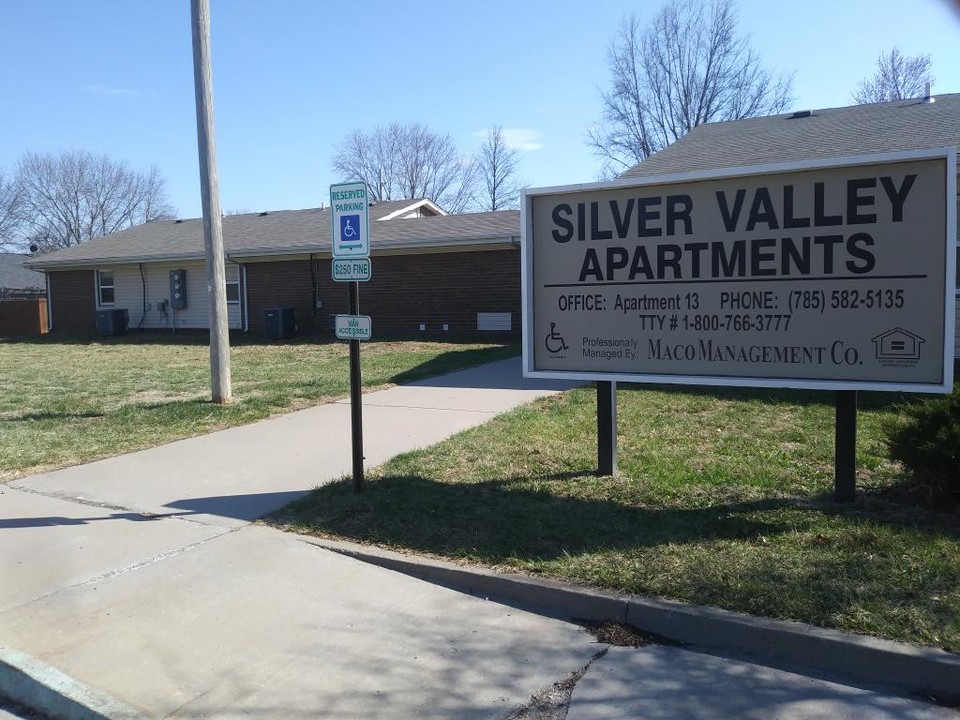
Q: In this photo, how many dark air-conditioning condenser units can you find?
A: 2